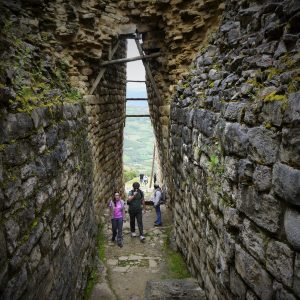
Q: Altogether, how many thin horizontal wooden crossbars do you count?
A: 3